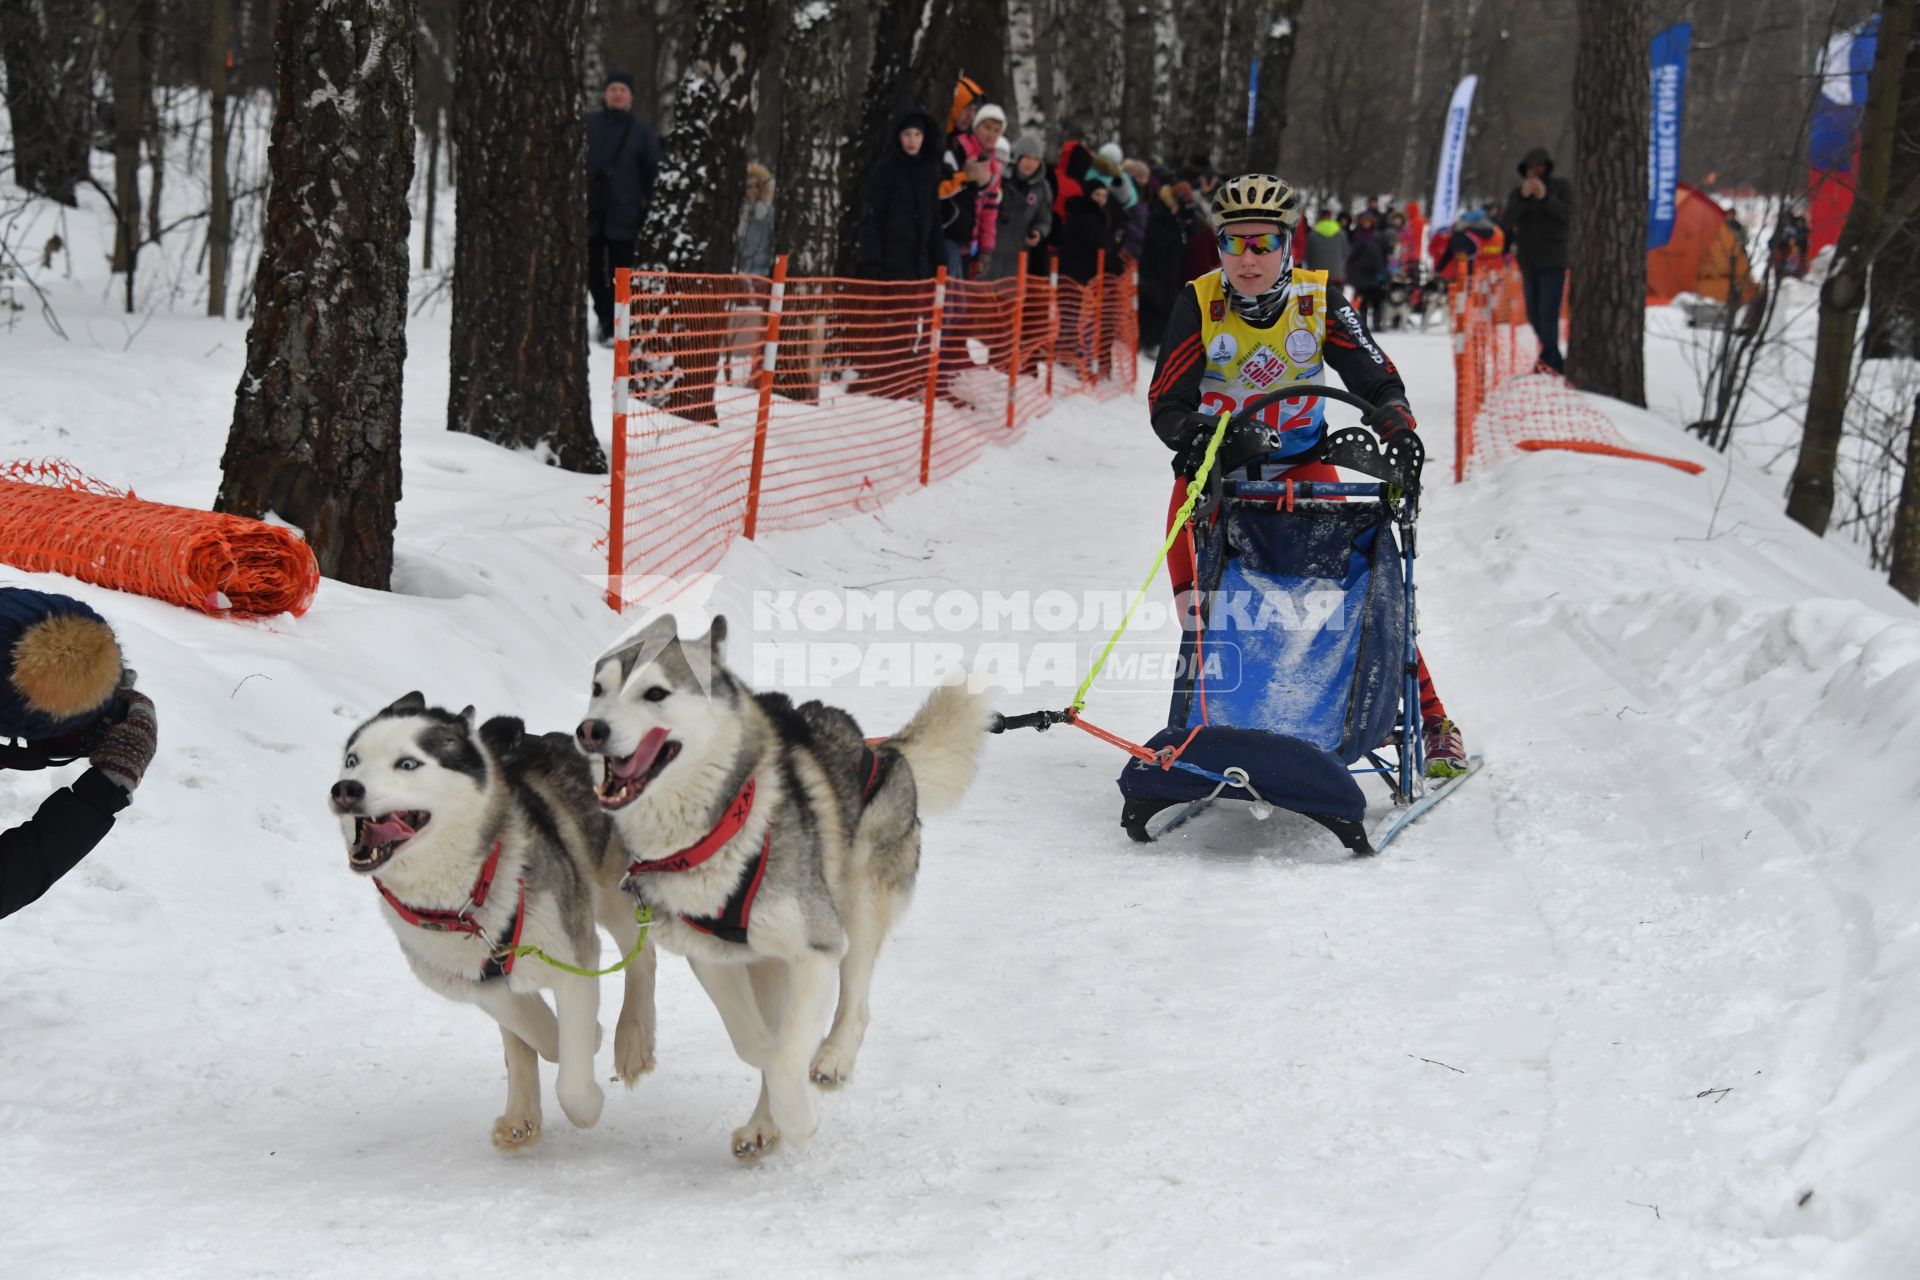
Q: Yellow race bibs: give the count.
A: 1